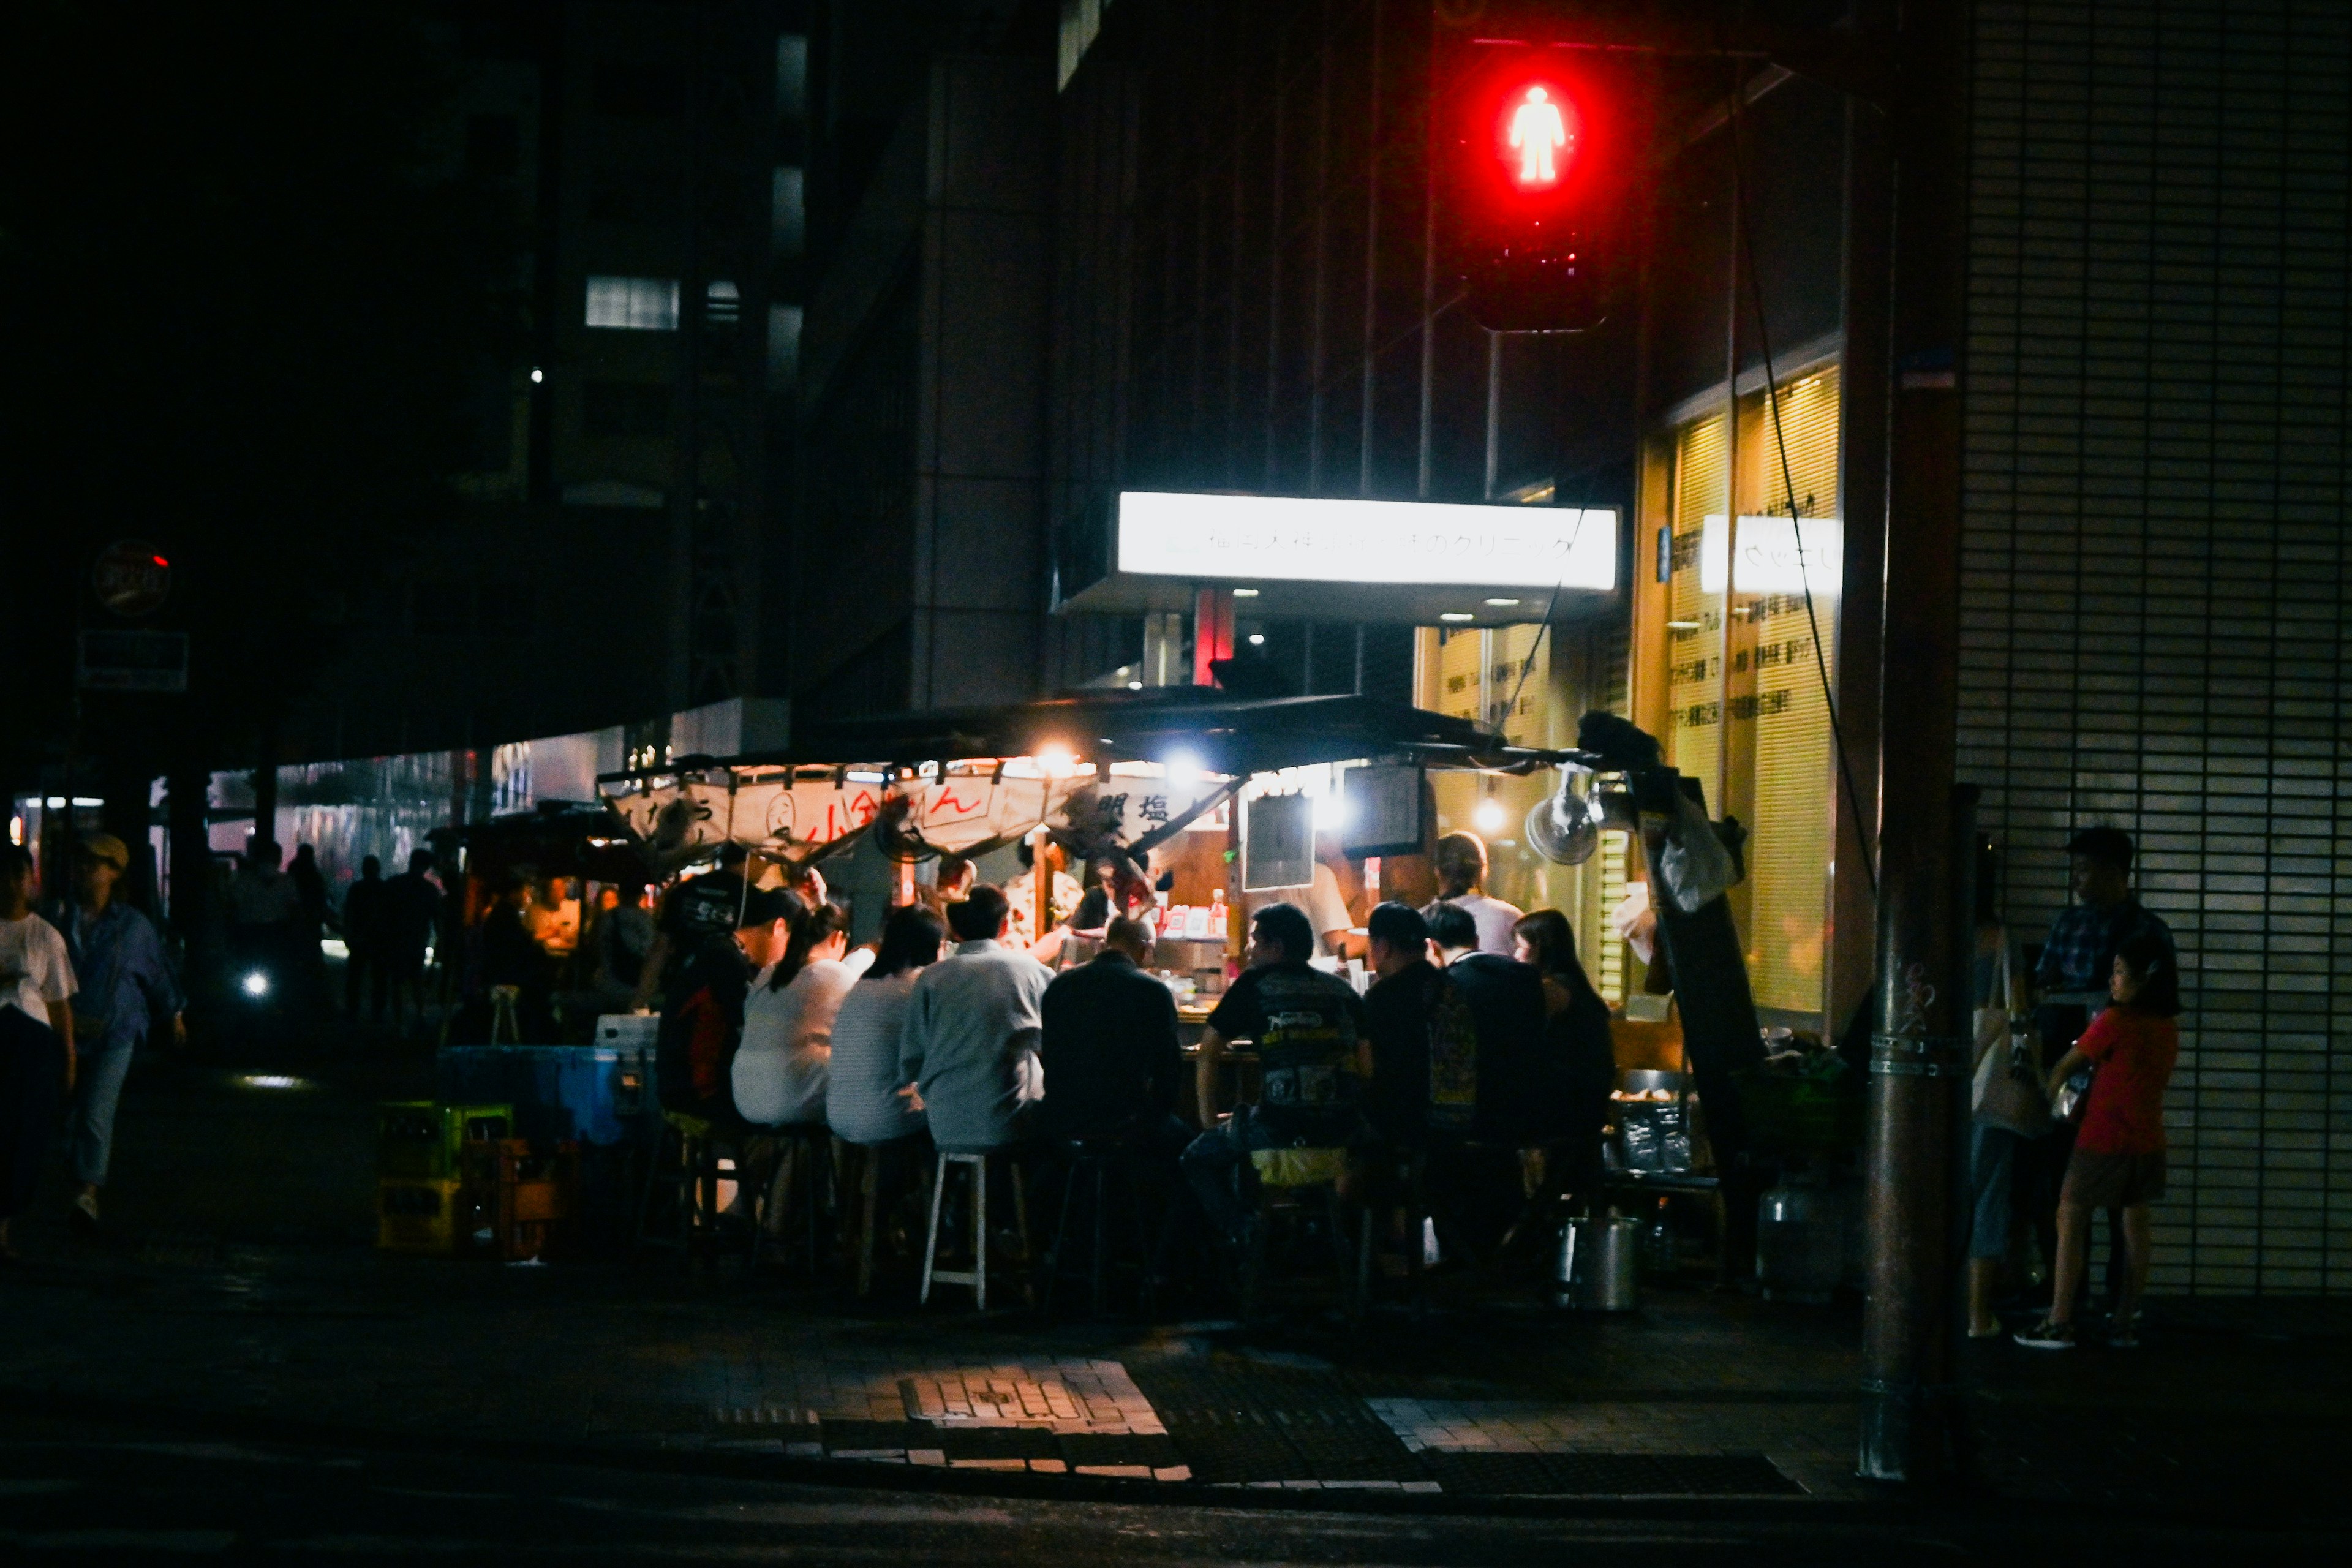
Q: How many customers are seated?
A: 9